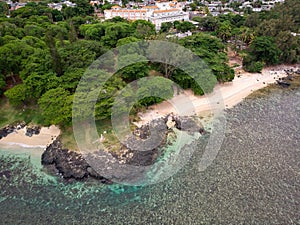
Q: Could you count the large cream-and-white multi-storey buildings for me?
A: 1